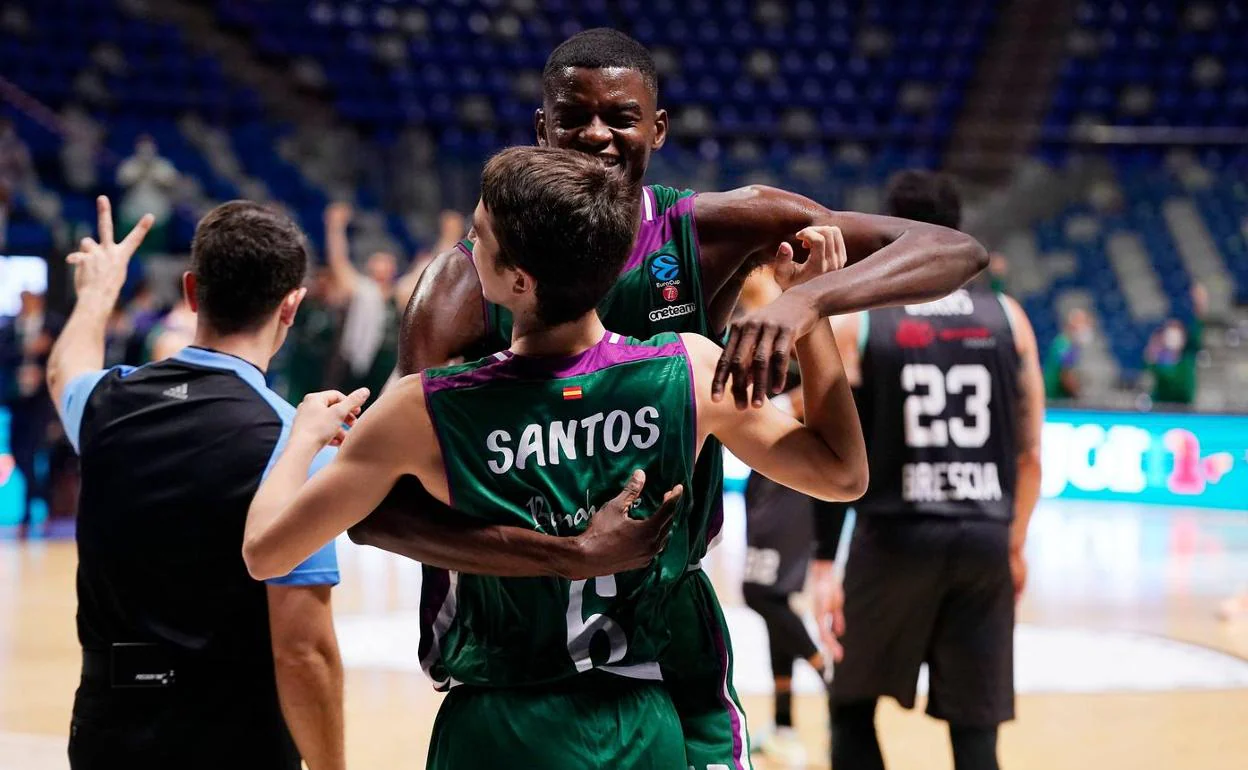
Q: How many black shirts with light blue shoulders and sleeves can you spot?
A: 1